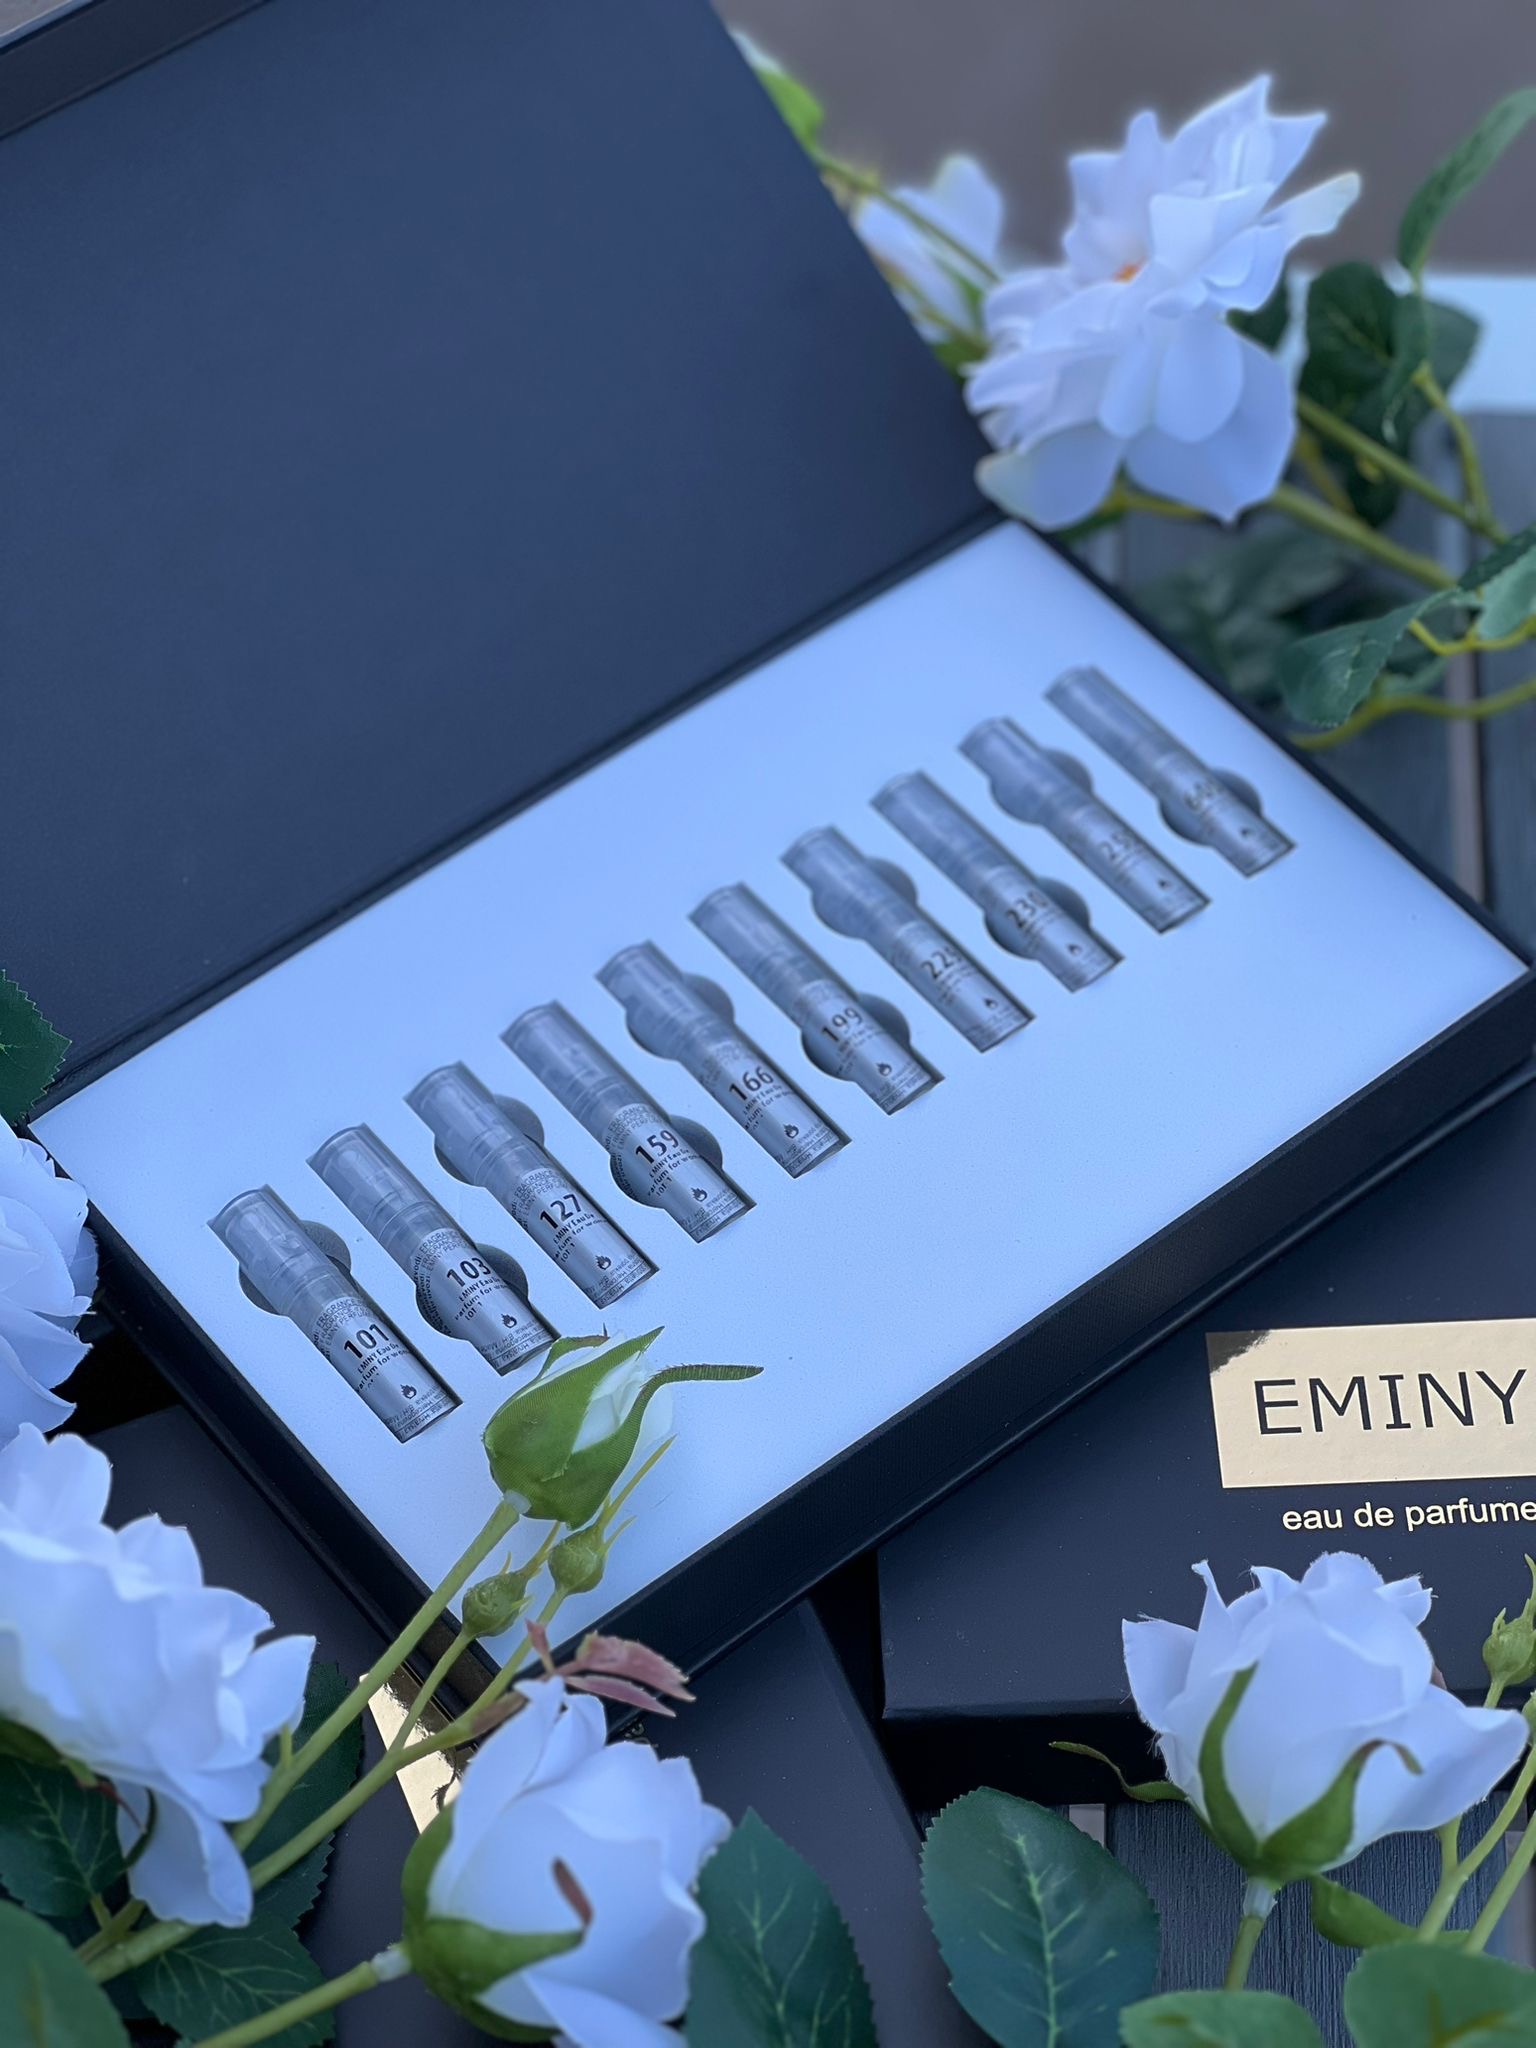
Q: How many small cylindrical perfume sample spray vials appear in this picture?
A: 10